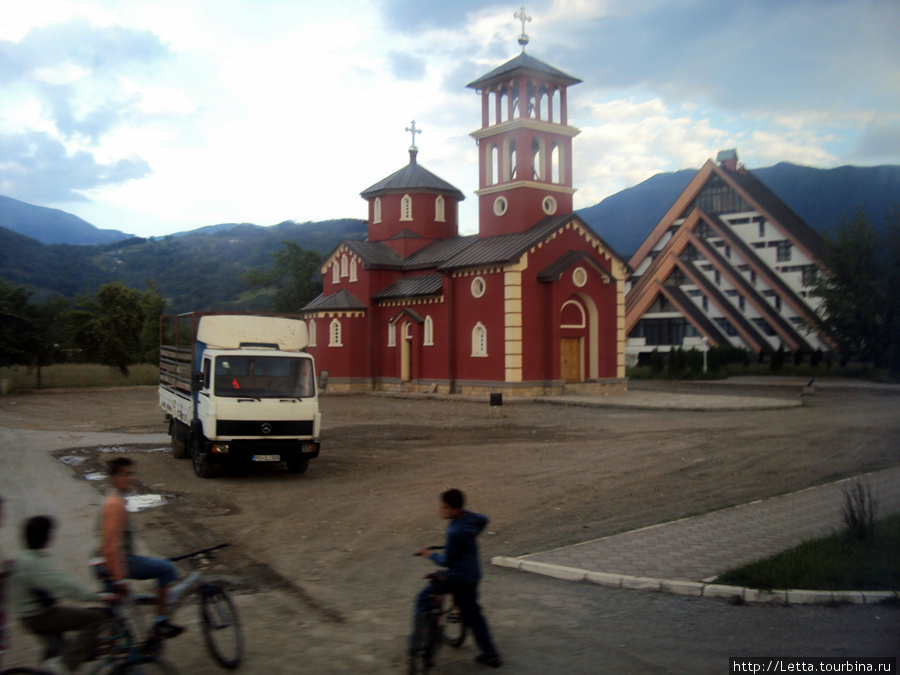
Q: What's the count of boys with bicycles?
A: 3